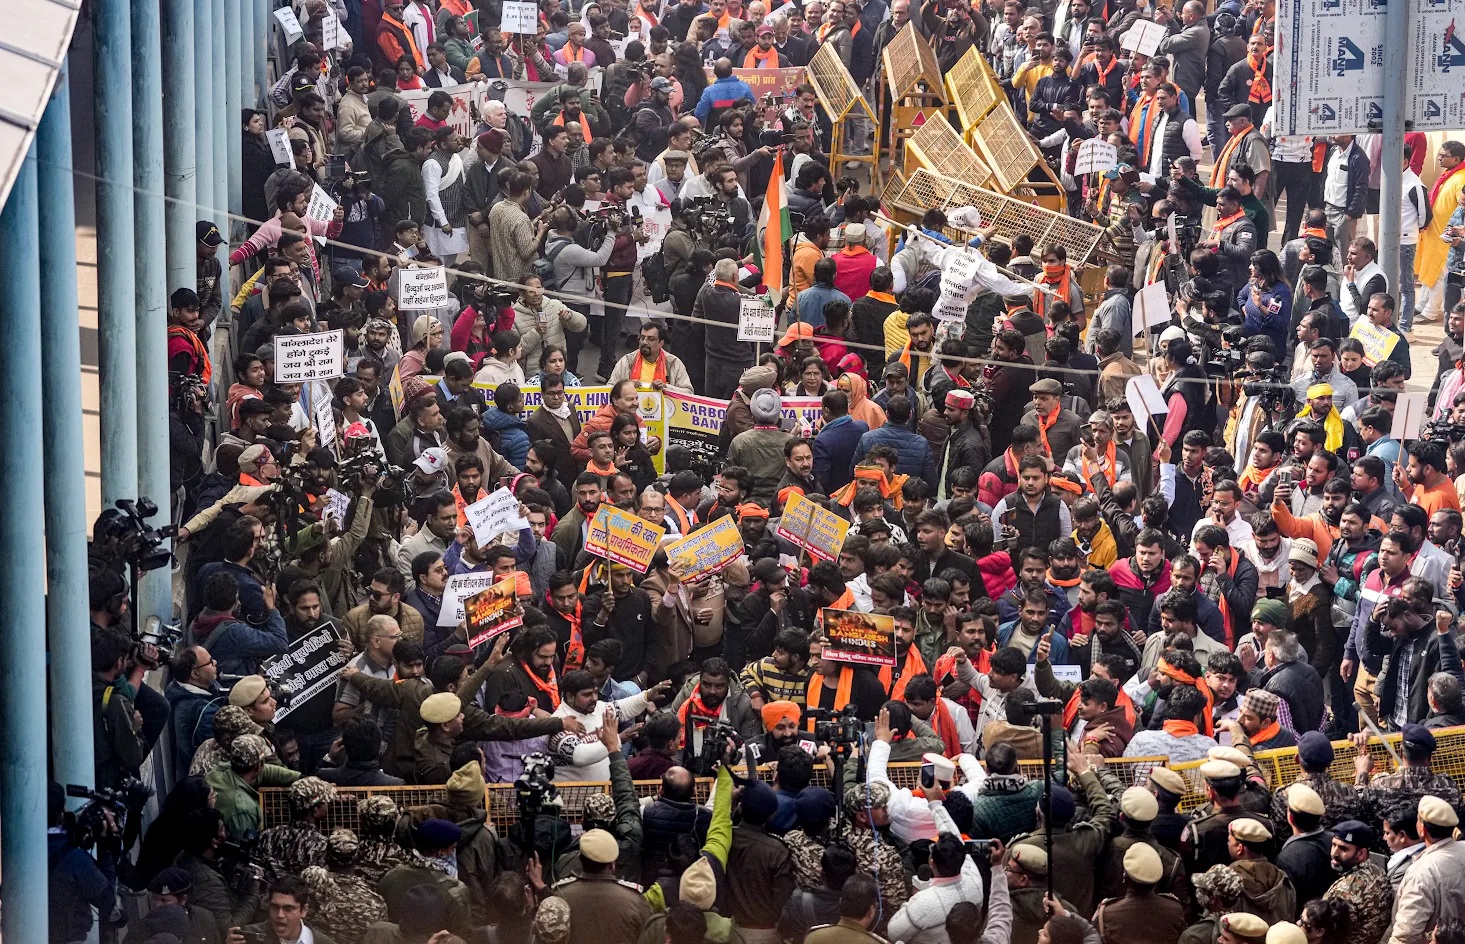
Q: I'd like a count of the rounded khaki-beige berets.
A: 14